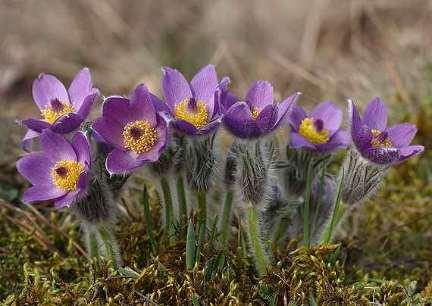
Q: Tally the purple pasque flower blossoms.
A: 7